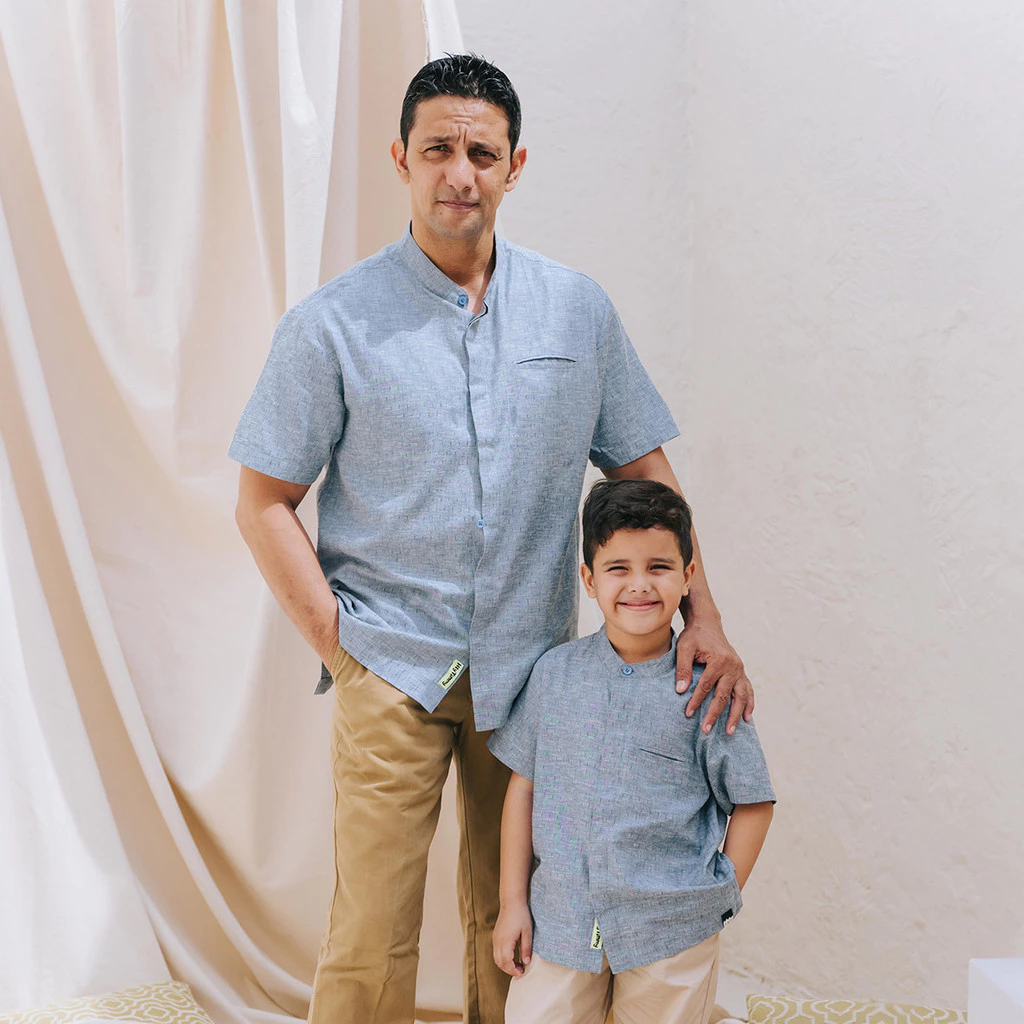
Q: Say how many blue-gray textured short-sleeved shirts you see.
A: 2